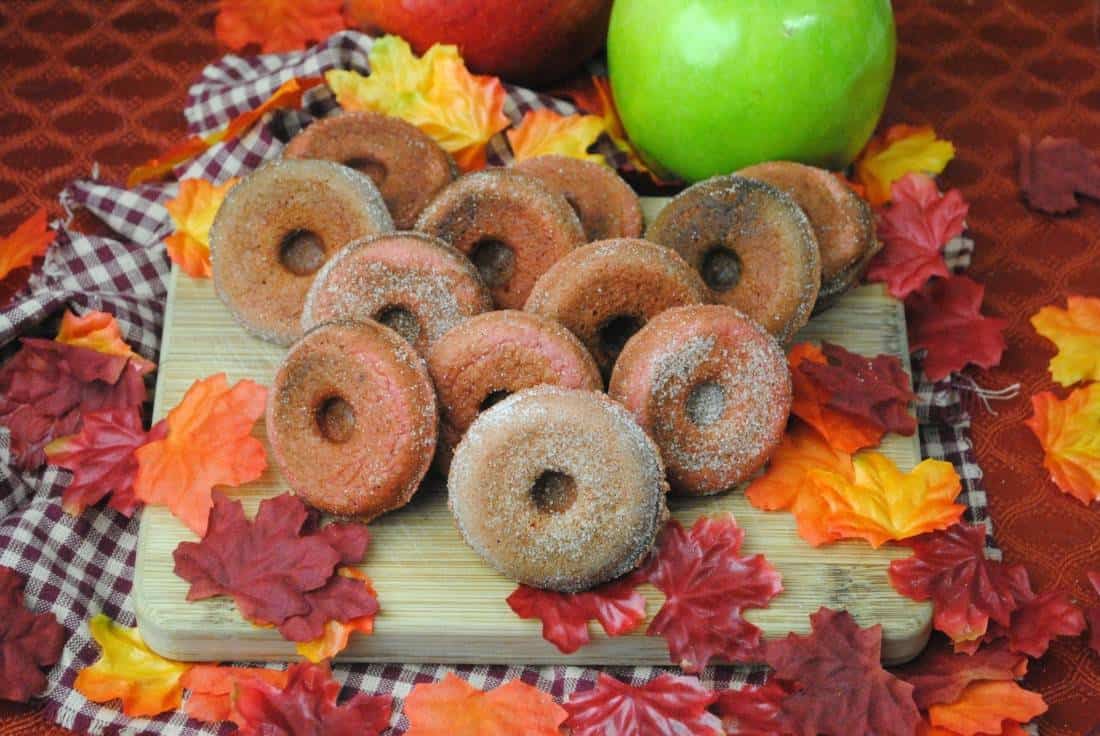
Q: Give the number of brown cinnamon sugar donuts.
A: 12